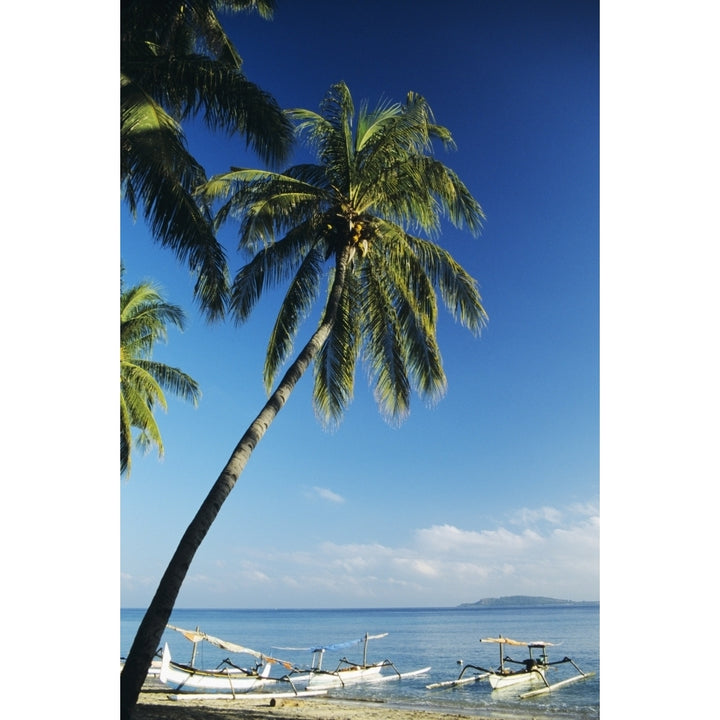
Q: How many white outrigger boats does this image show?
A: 3